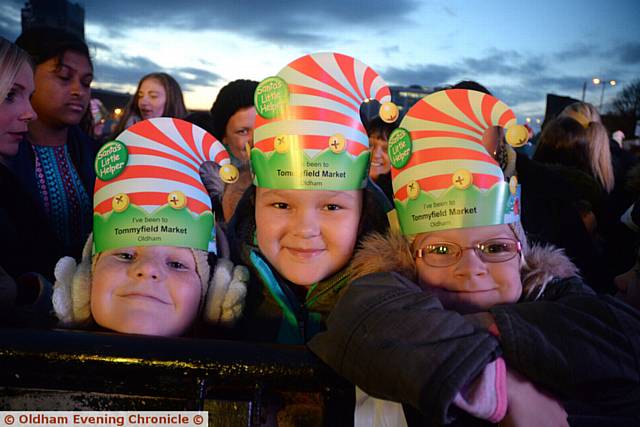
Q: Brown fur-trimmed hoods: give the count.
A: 1